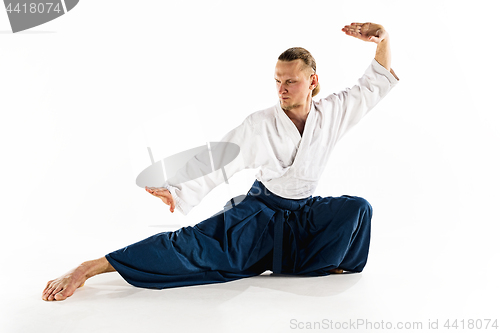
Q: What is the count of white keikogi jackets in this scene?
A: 1